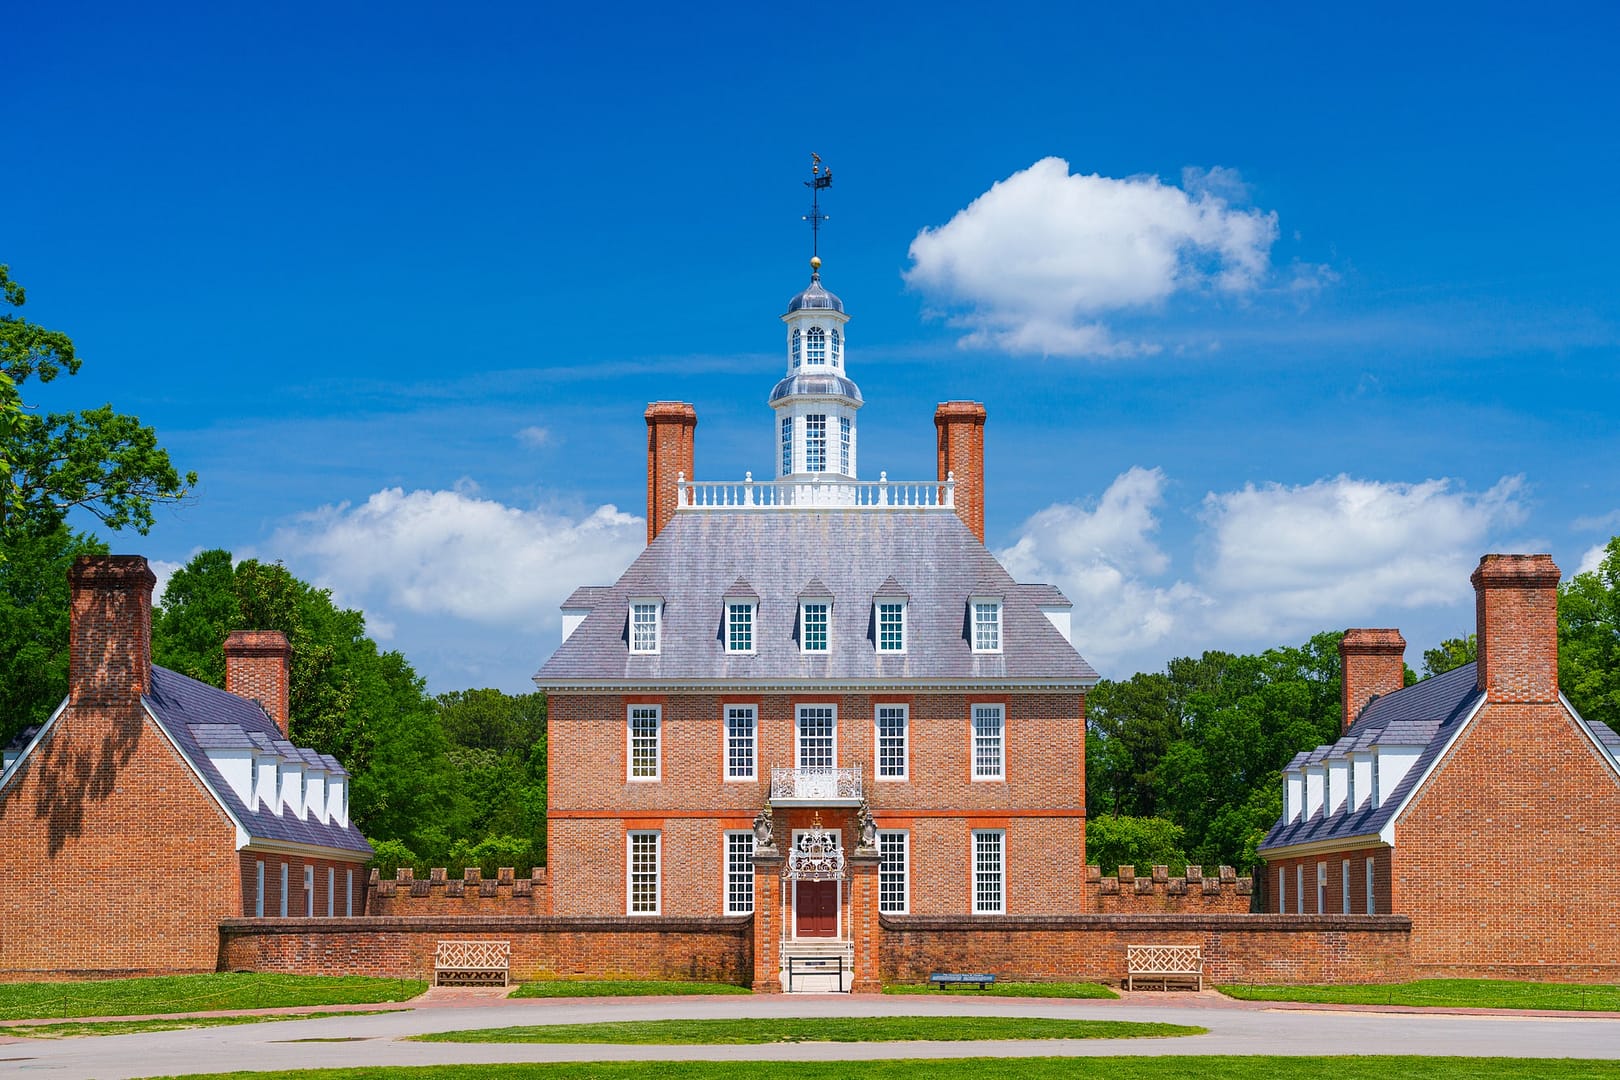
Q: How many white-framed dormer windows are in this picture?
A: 15